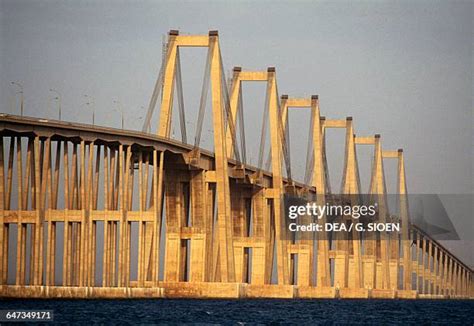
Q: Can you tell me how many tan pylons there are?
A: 6